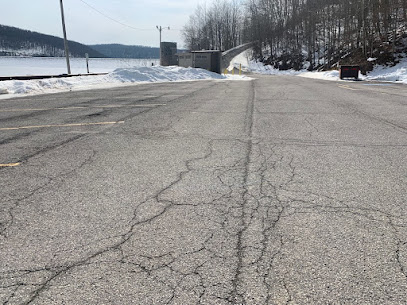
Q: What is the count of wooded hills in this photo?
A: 3